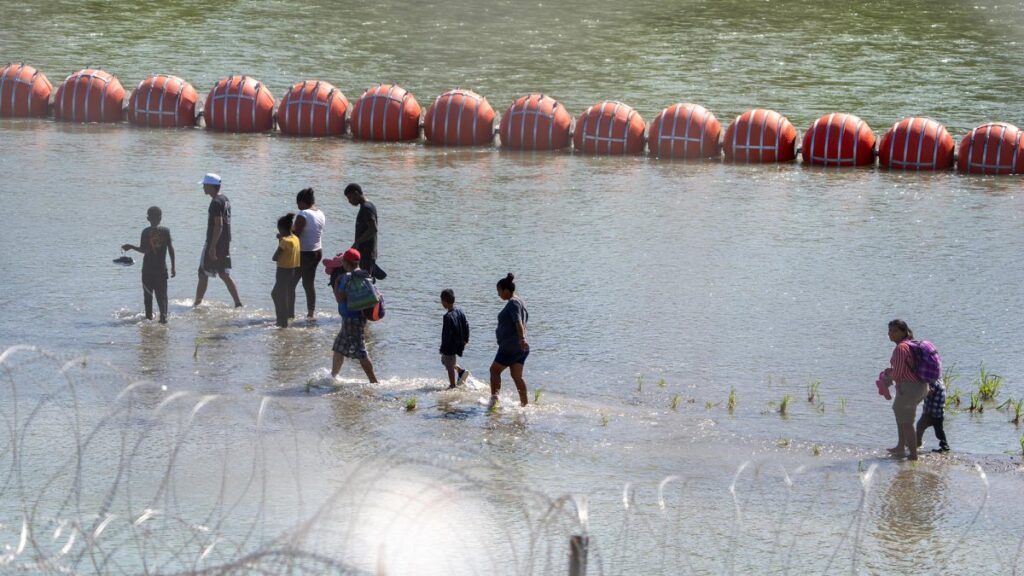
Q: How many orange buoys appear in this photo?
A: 14